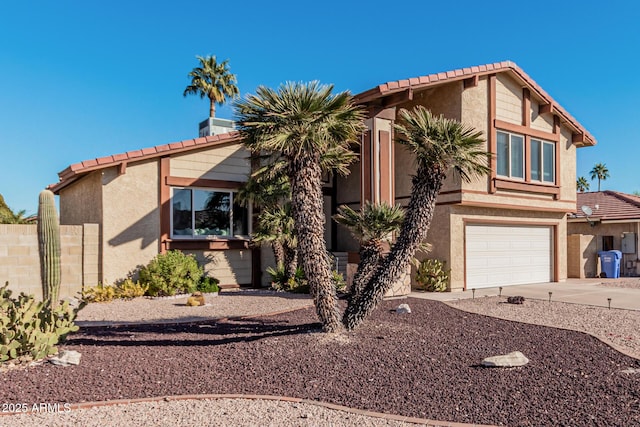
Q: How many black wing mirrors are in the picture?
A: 0